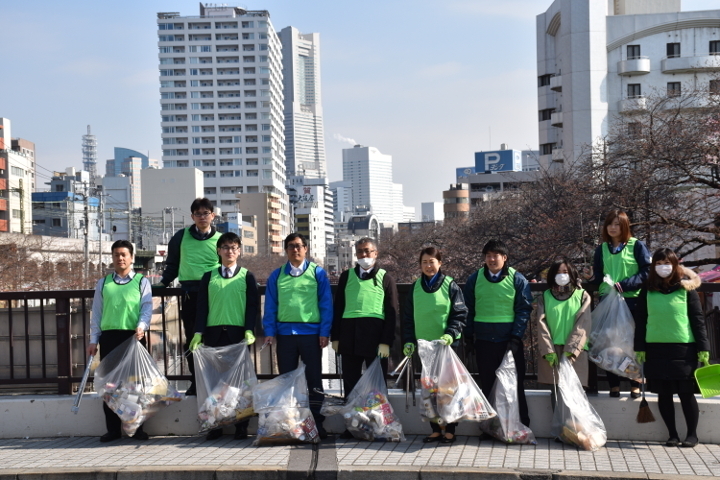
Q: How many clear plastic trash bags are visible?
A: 8